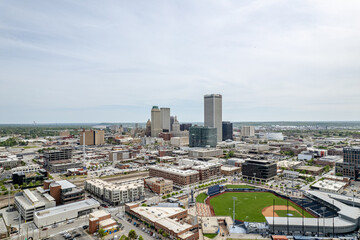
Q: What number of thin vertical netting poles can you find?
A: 5